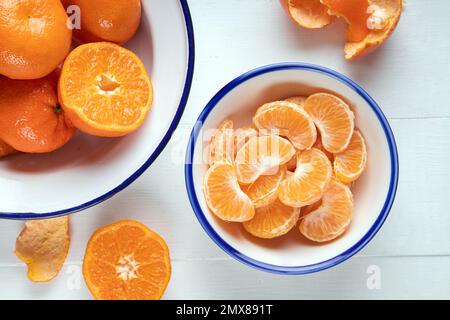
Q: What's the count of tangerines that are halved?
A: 2